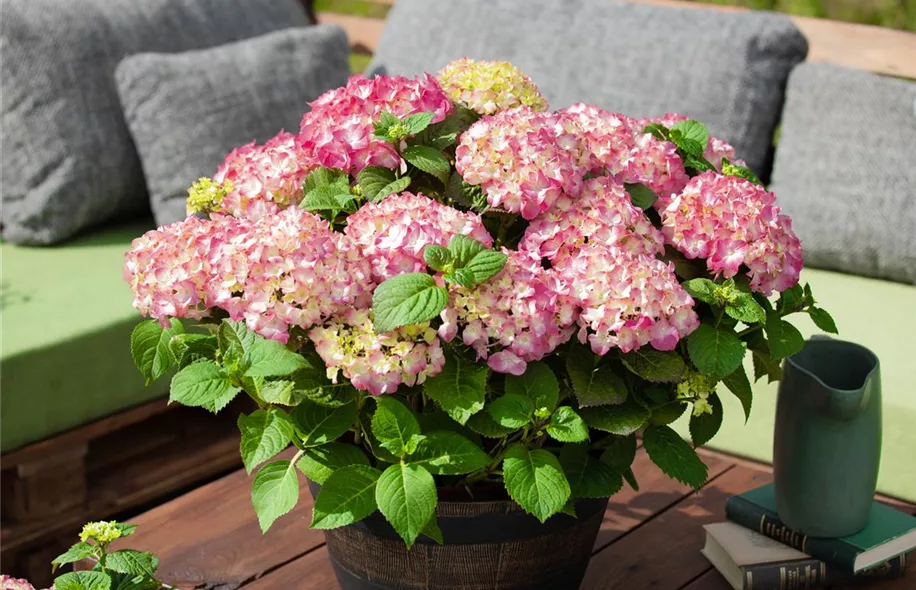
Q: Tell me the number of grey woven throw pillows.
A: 4